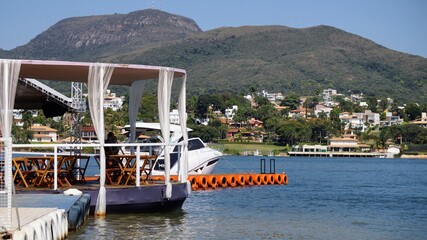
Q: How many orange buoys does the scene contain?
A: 12